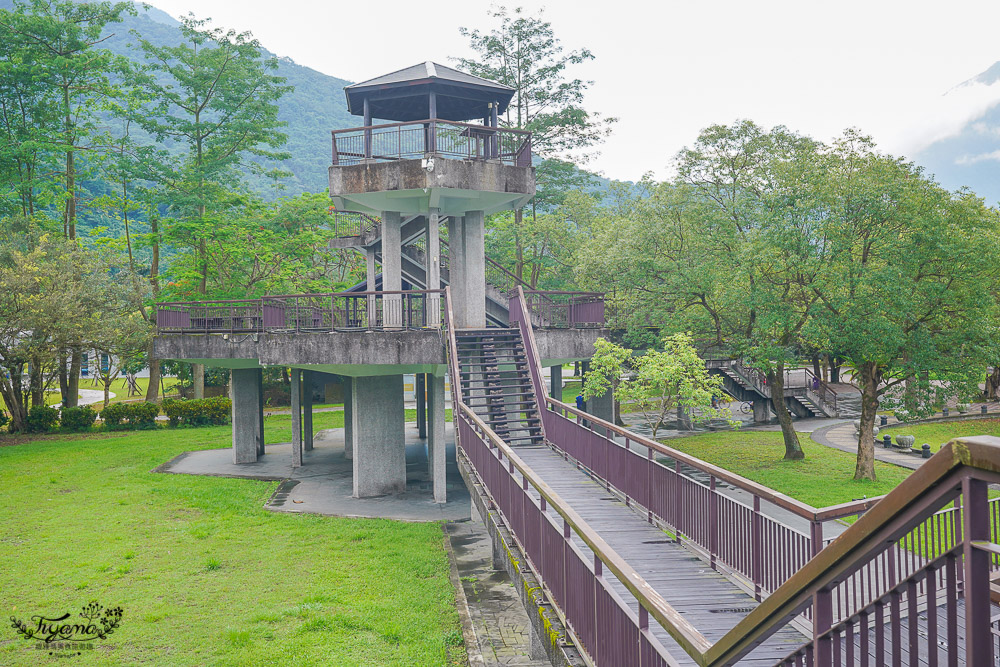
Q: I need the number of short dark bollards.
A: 5